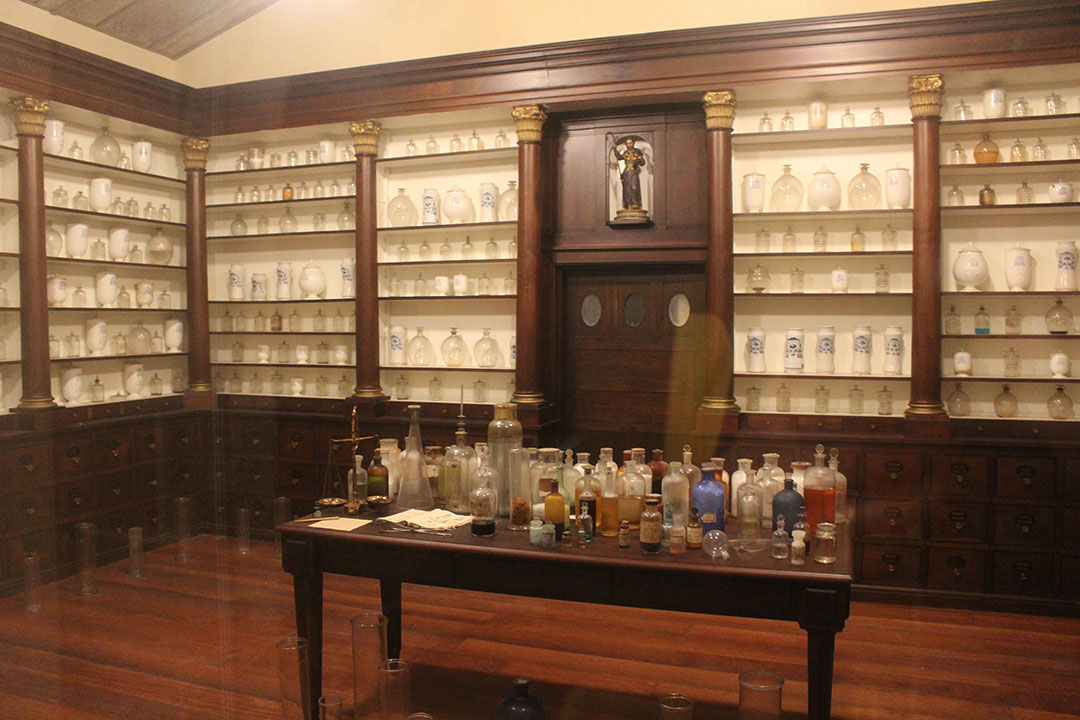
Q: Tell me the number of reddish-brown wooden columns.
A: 6